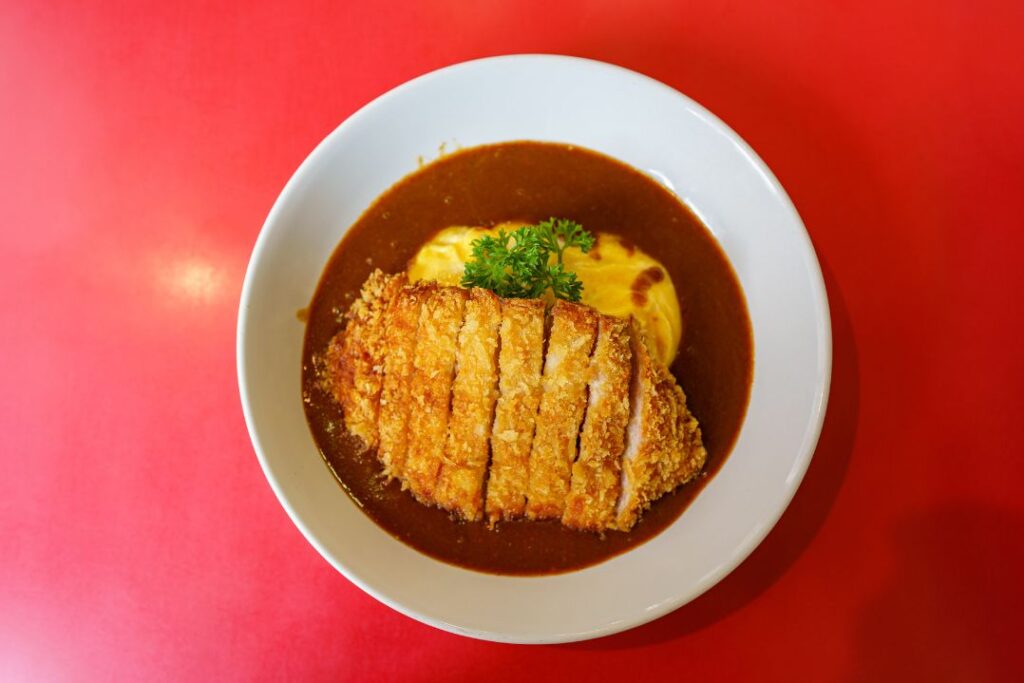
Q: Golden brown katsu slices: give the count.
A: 8